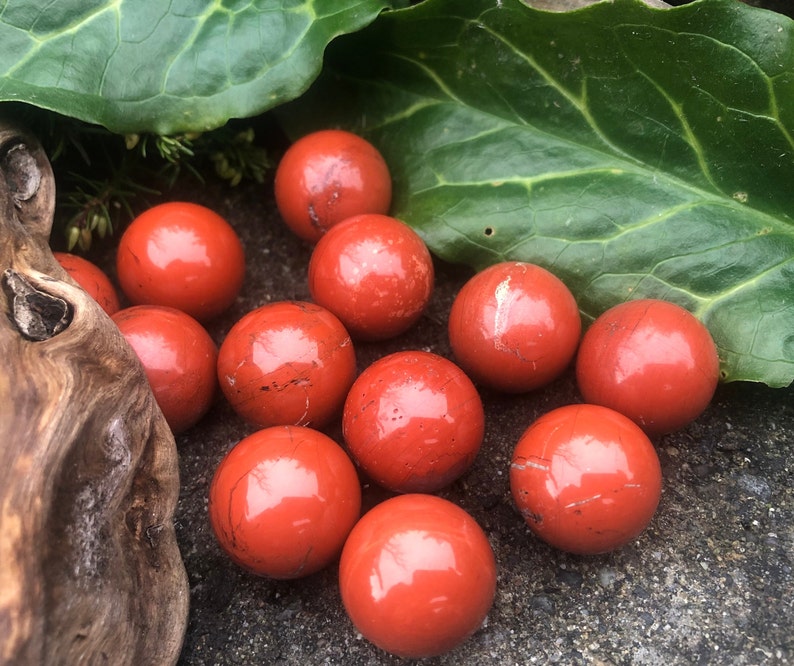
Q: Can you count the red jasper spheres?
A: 12